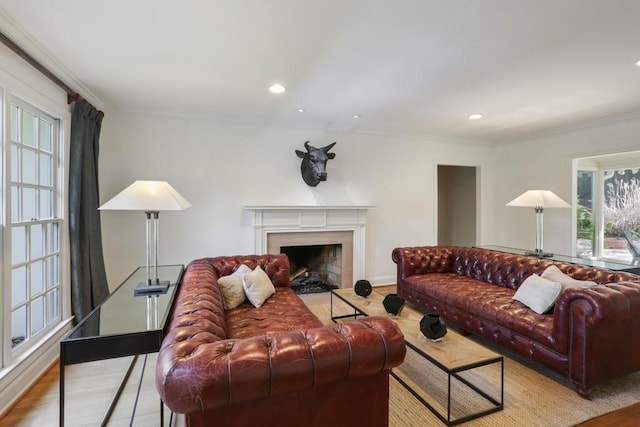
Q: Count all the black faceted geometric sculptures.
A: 3